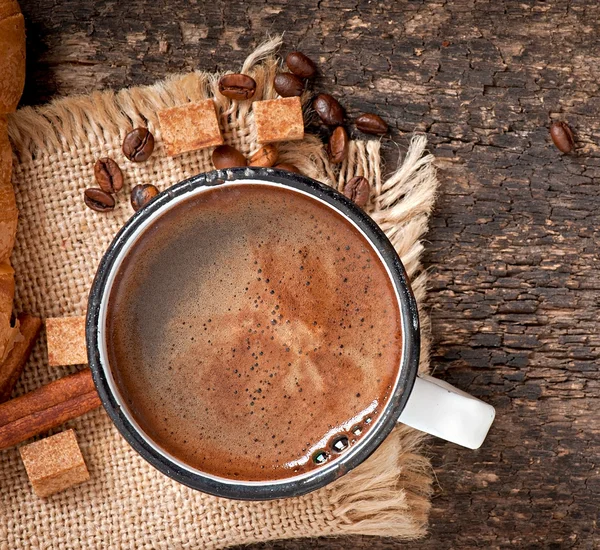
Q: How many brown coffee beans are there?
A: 15